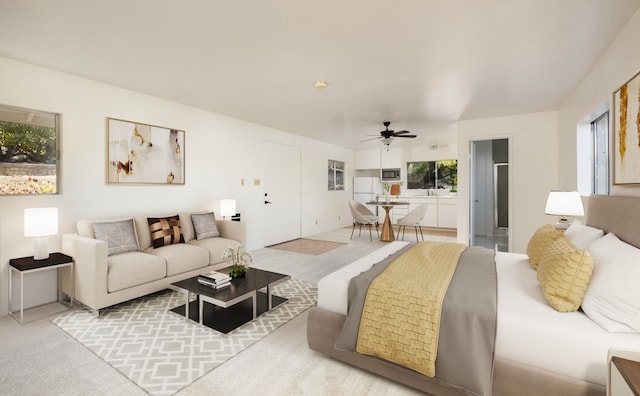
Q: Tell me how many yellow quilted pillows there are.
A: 2